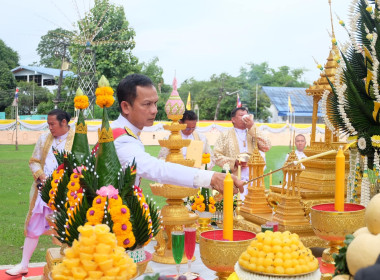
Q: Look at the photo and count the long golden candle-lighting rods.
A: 1